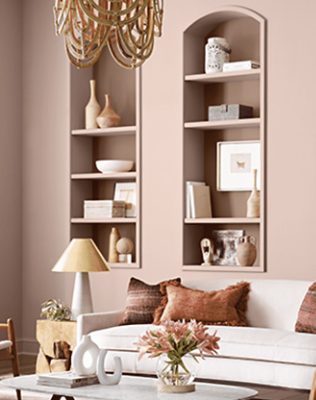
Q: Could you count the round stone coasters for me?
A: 1